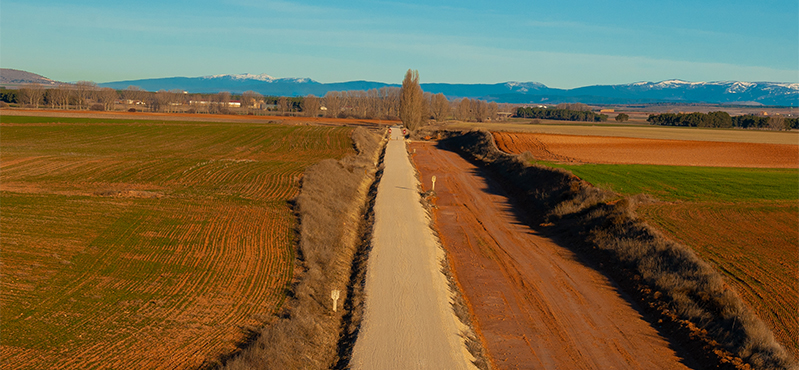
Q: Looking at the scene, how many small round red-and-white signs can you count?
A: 2